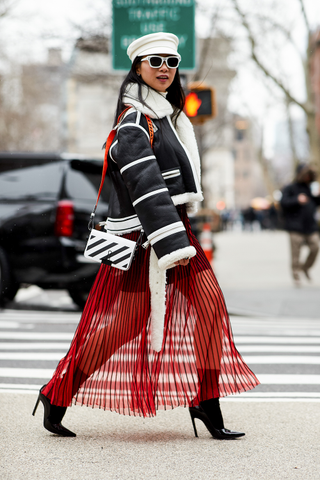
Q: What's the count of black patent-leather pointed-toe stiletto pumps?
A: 2